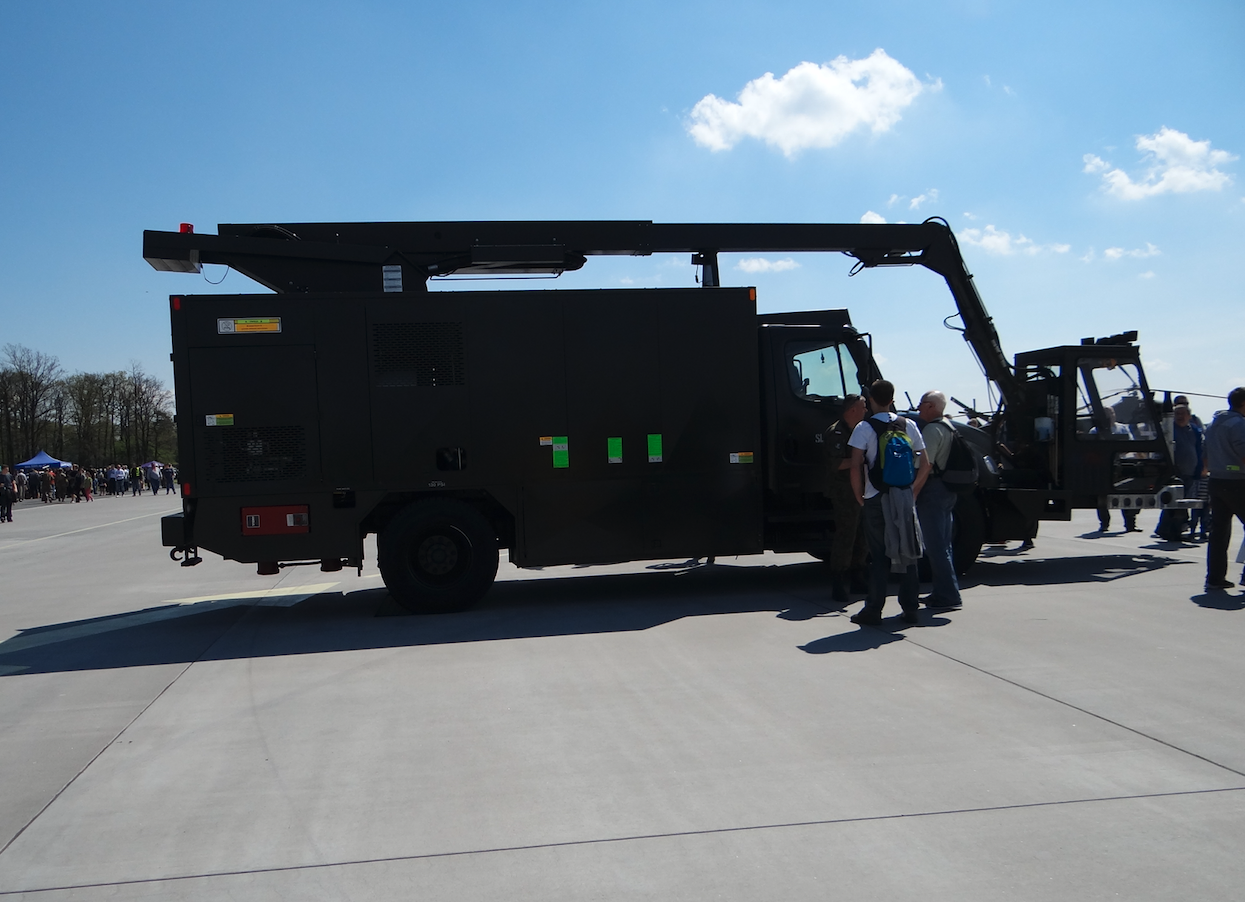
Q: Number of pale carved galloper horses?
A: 0